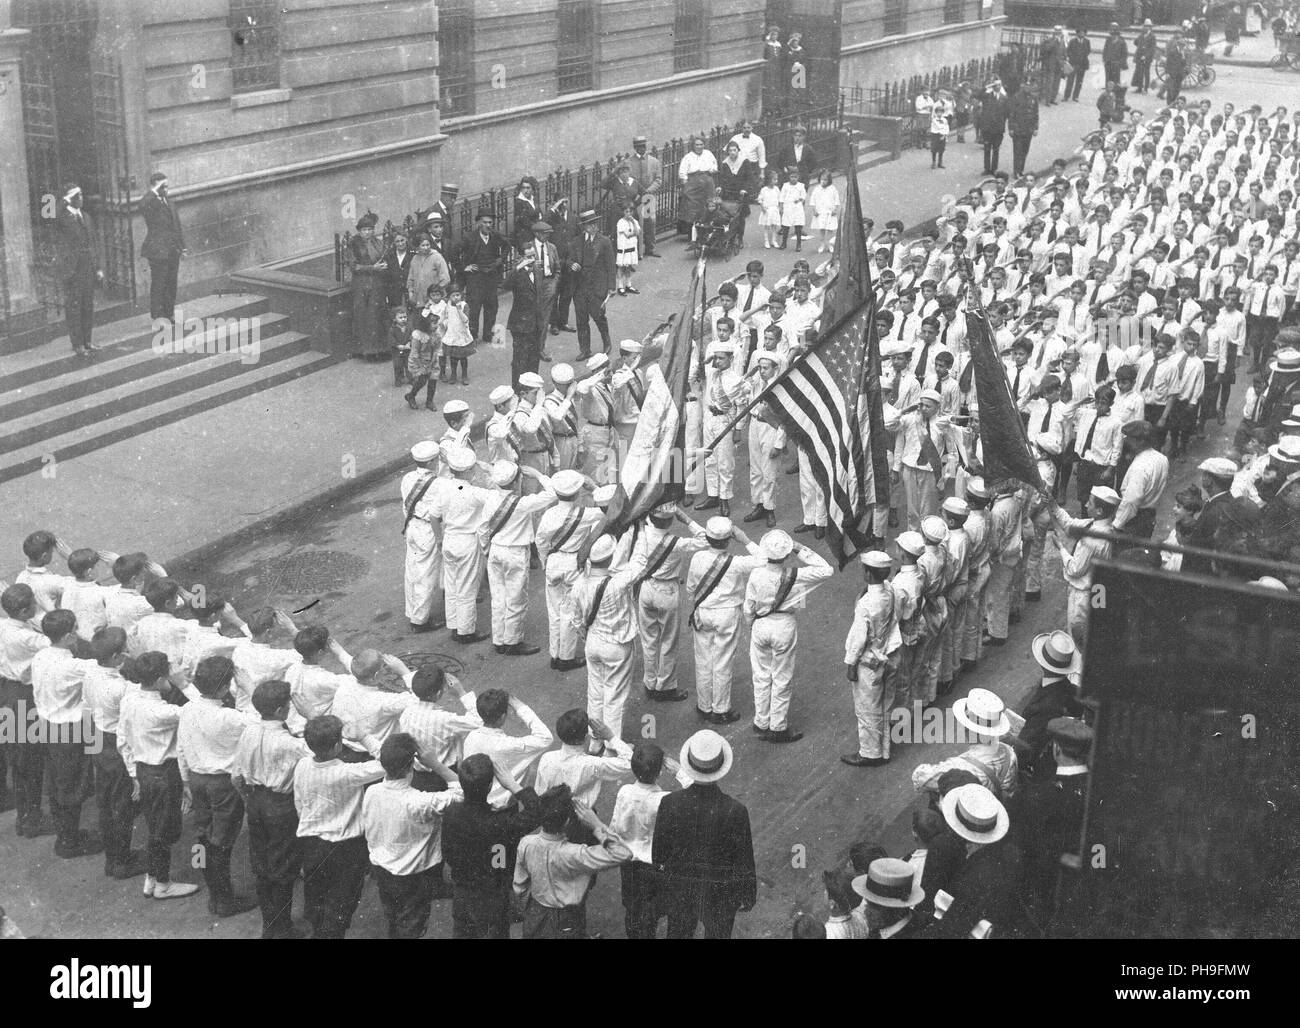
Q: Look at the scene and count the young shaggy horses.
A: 0